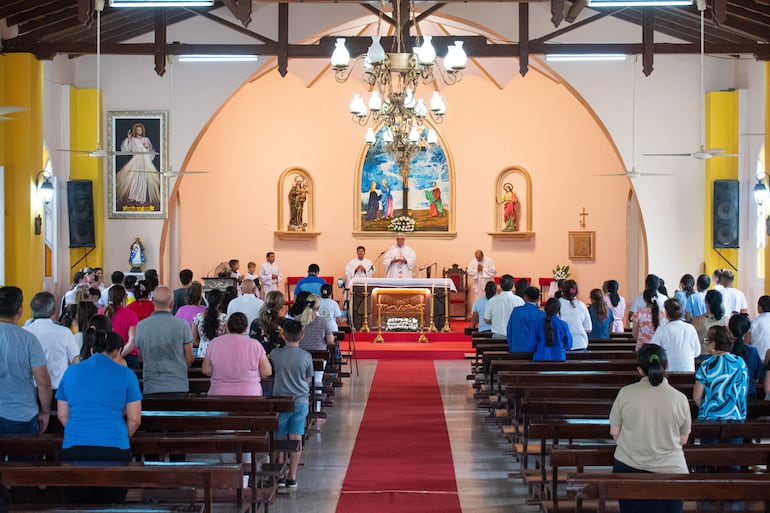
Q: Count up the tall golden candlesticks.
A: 6